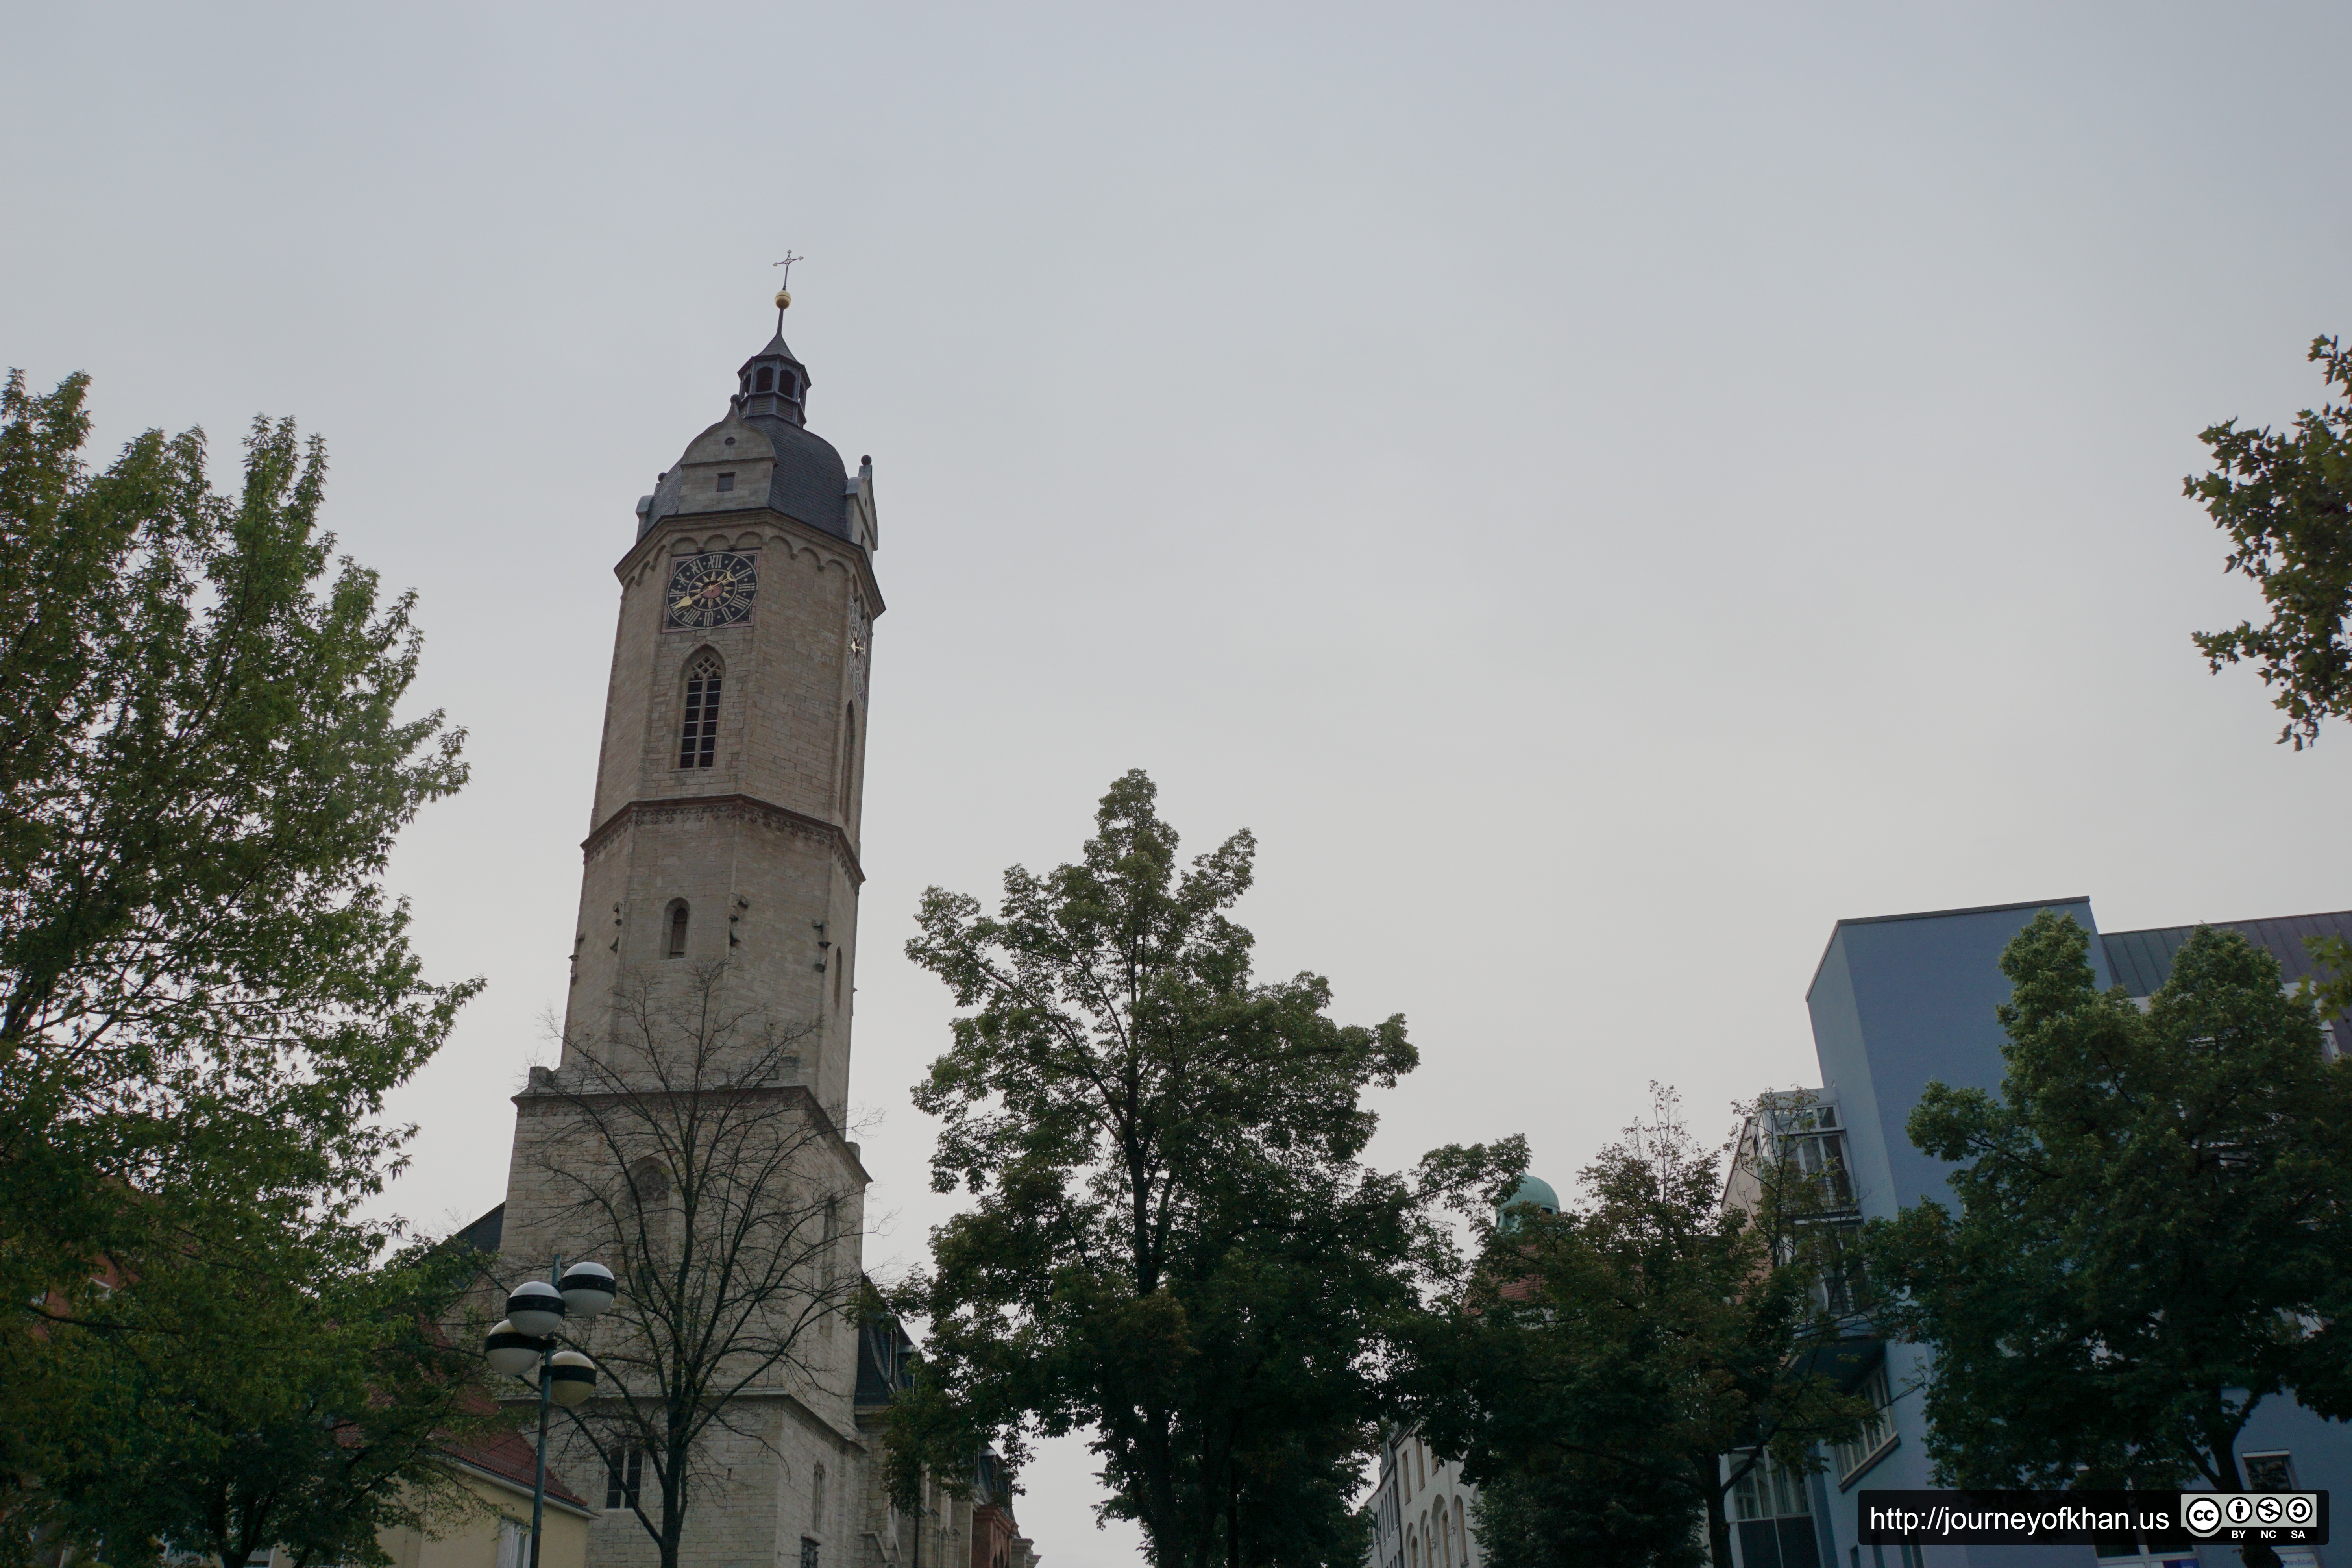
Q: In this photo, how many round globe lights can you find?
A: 4